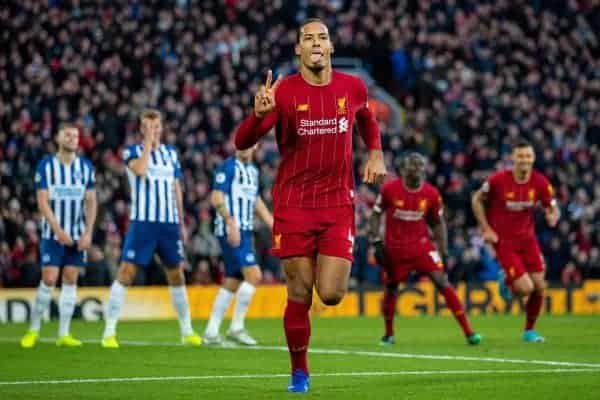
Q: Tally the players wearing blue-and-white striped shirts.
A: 3